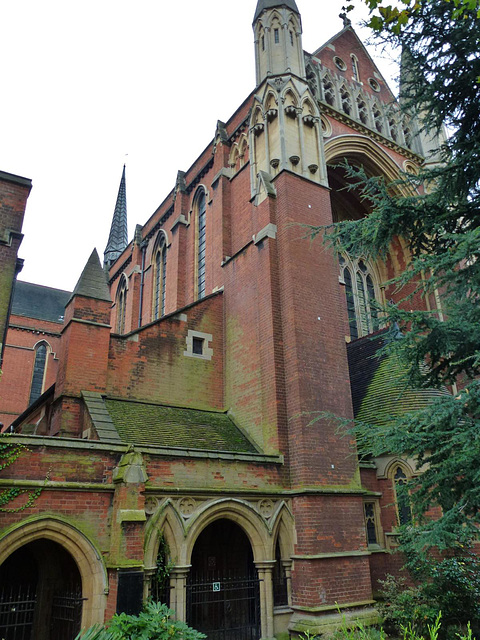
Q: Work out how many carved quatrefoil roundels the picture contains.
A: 3